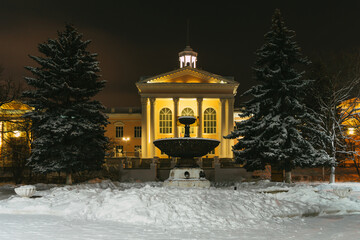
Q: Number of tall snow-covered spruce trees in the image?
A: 2